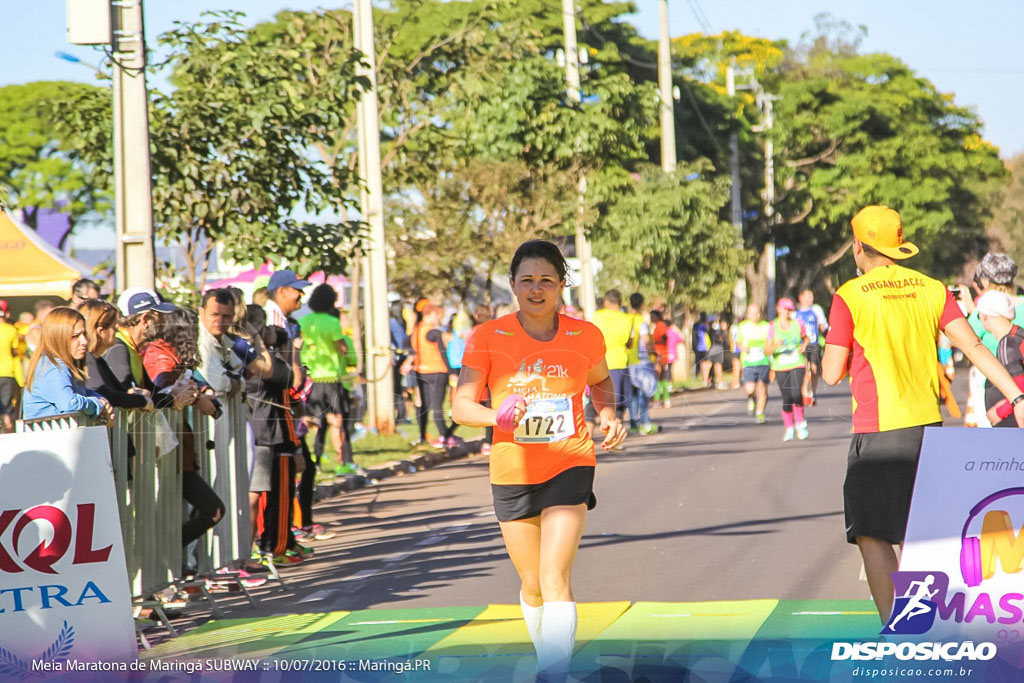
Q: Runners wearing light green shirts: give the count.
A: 2